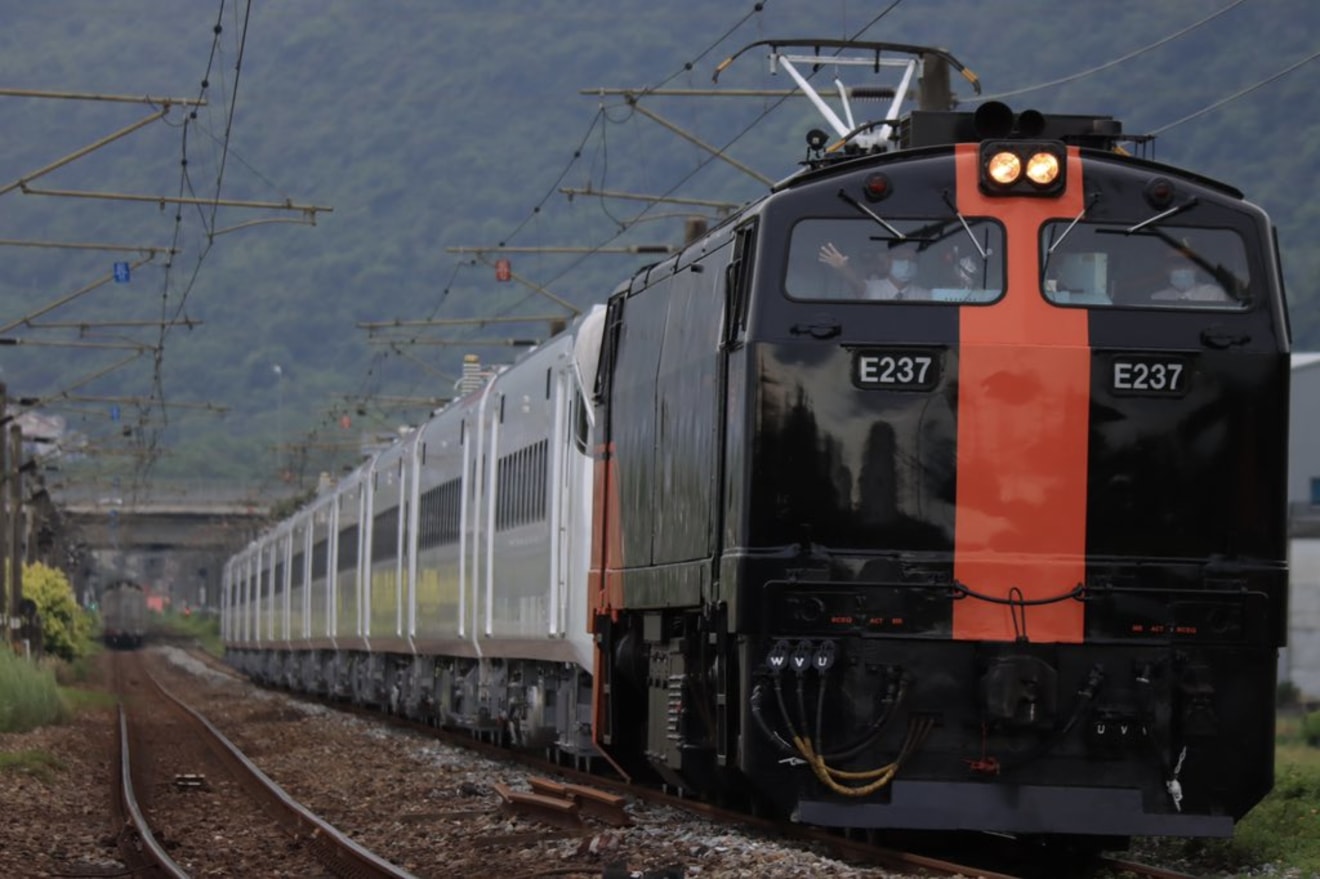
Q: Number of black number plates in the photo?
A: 2